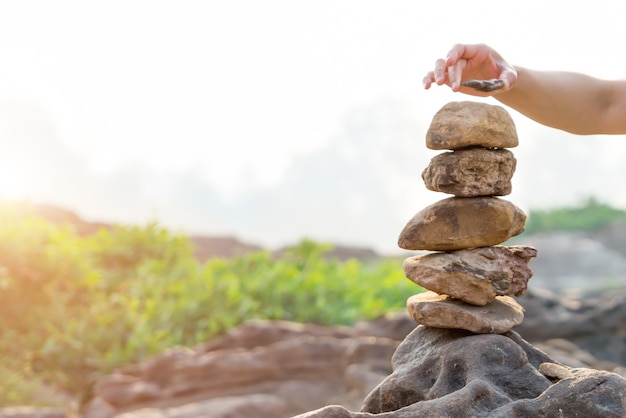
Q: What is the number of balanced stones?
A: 5